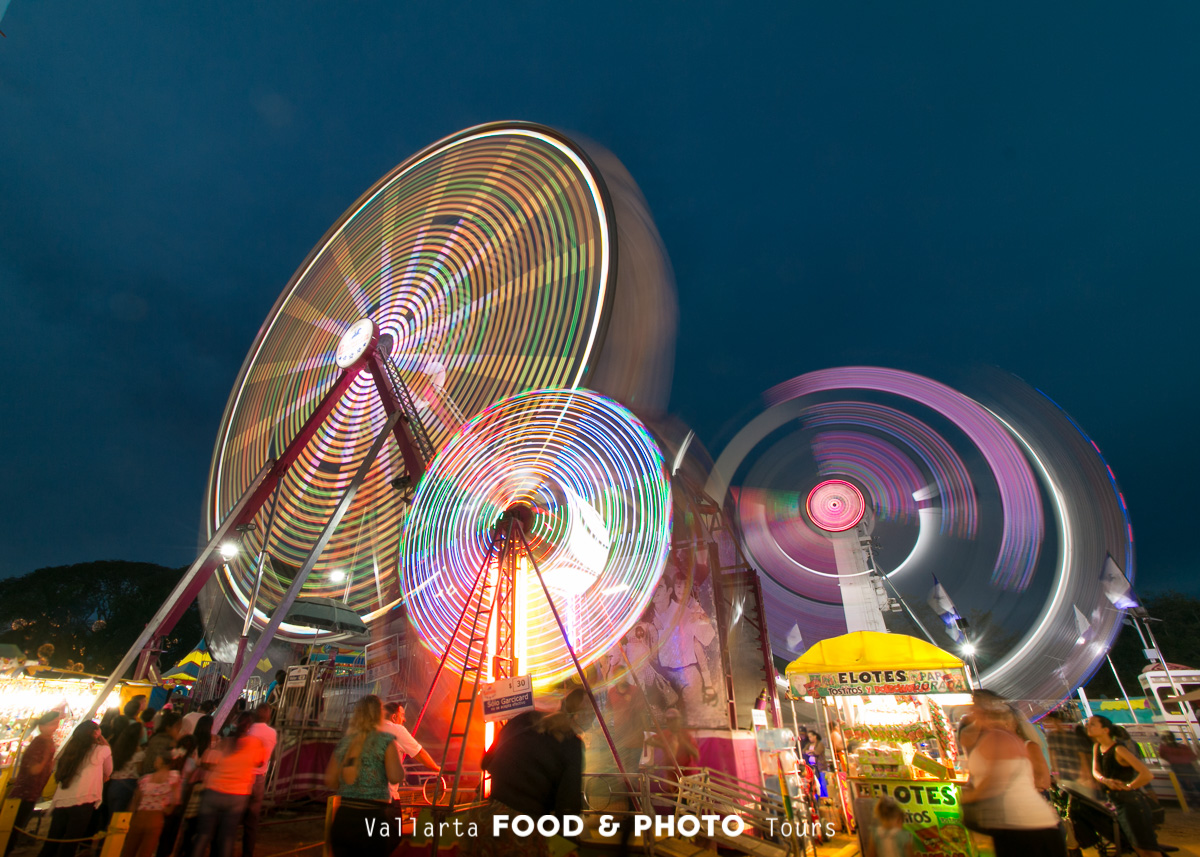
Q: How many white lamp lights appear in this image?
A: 3